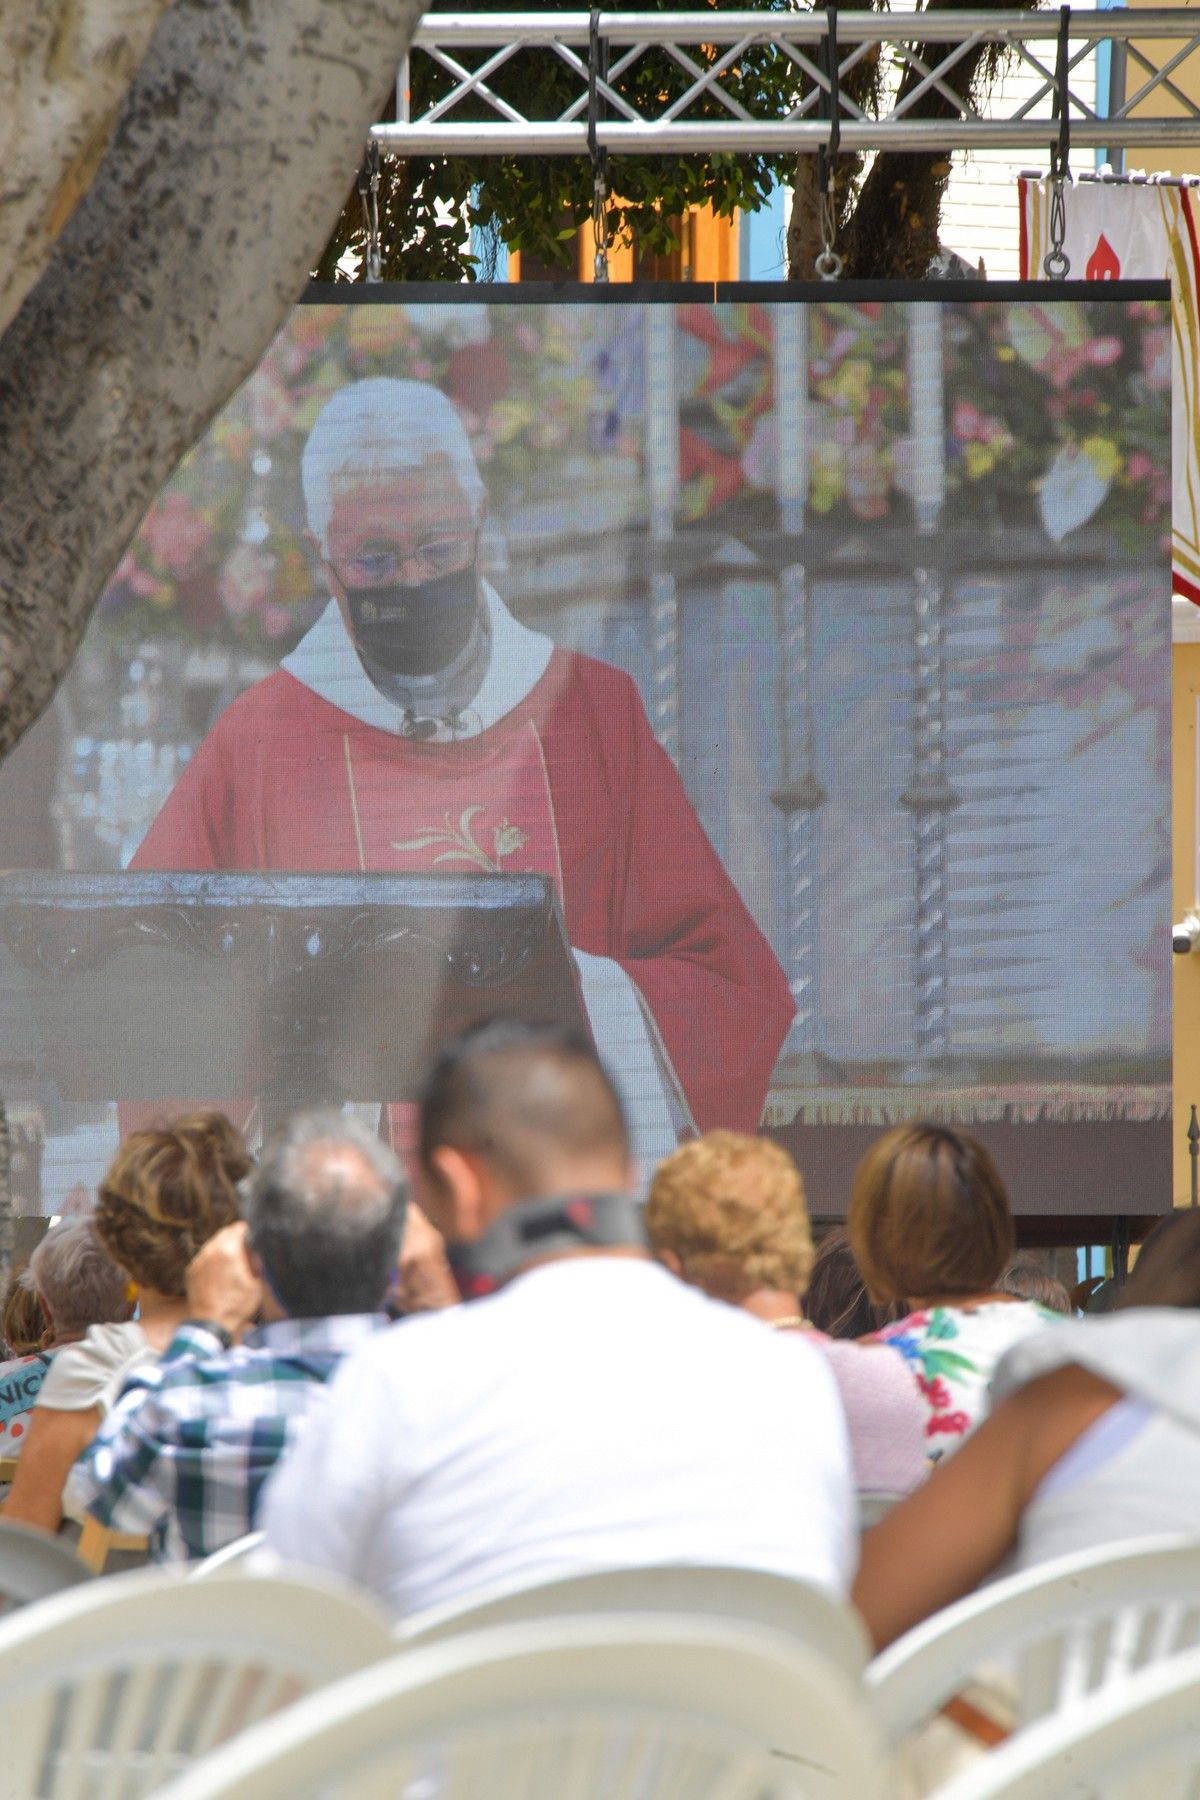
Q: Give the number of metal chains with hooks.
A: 4